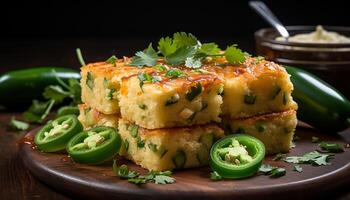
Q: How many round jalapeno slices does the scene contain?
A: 3